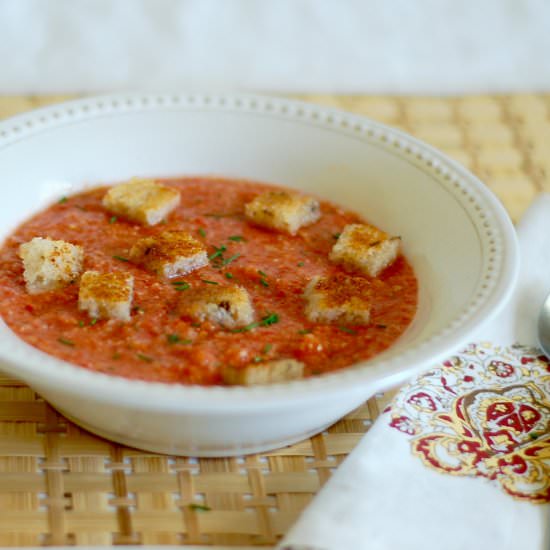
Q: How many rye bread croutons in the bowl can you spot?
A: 9